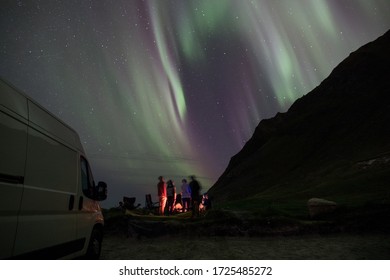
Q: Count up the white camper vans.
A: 1